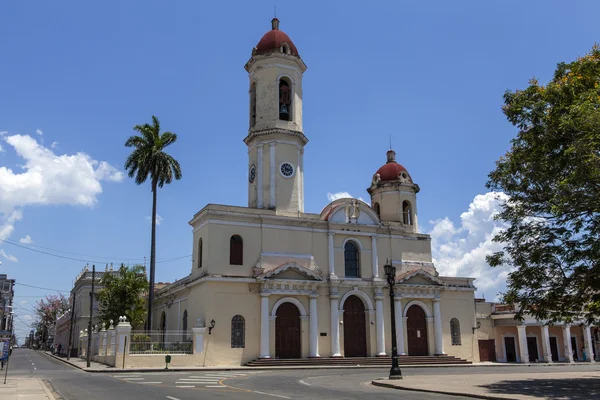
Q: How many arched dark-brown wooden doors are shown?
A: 3